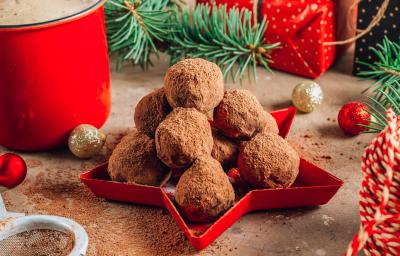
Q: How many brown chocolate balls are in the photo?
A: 9